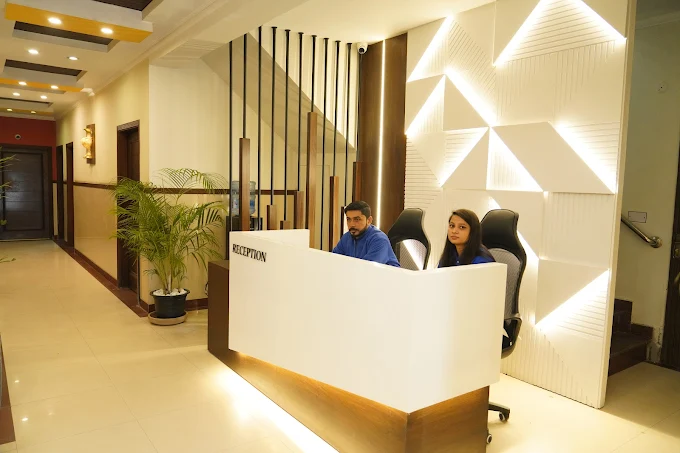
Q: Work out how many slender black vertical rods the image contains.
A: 11